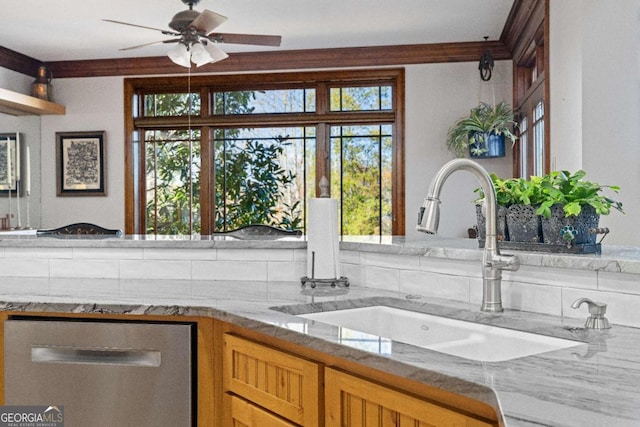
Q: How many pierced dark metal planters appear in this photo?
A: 3